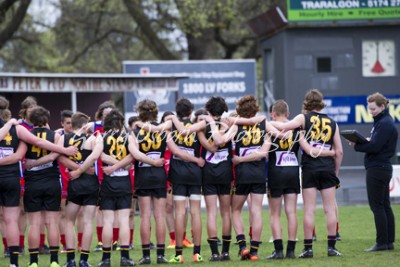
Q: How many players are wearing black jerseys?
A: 10